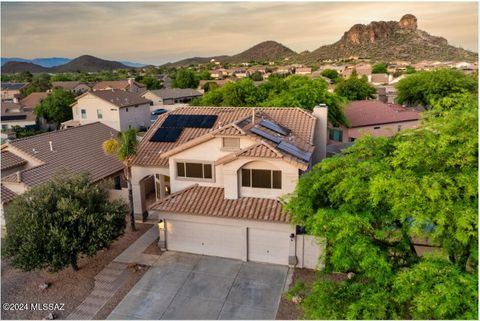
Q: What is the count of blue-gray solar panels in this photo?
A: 3